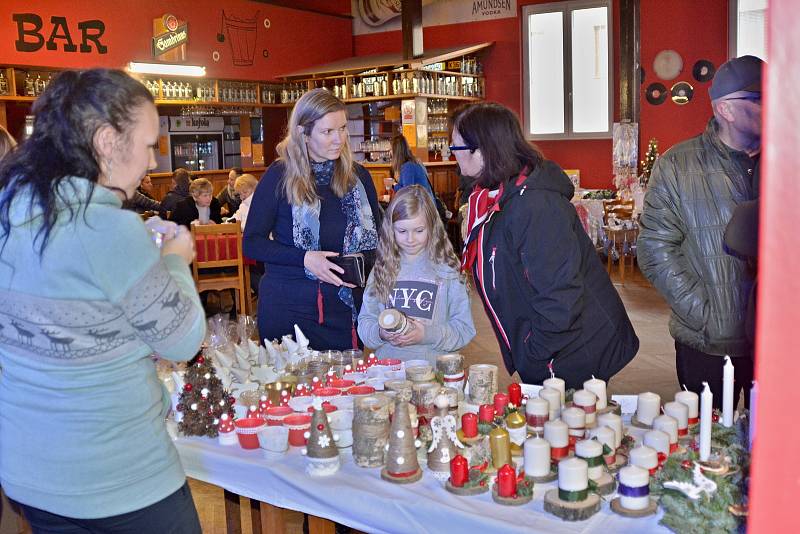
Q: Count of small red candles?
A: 6